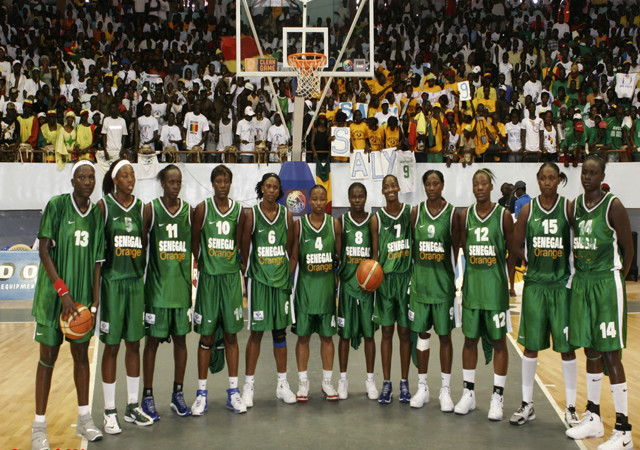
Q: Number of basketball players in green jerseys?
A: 12